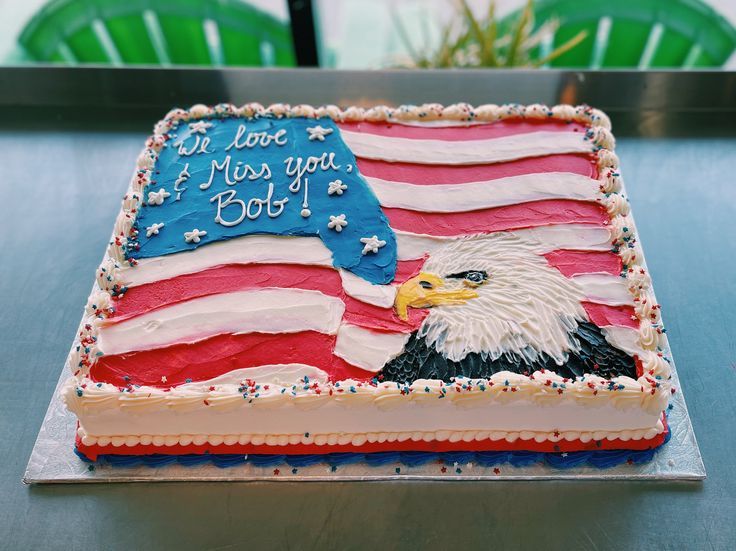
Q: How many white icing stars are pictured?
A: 8